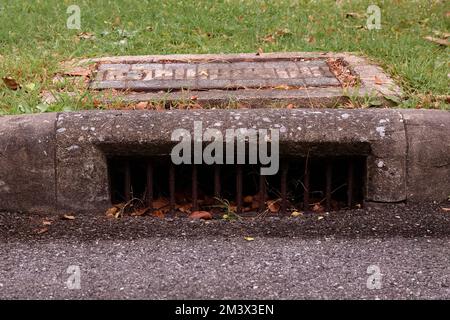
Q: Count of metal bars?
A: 11